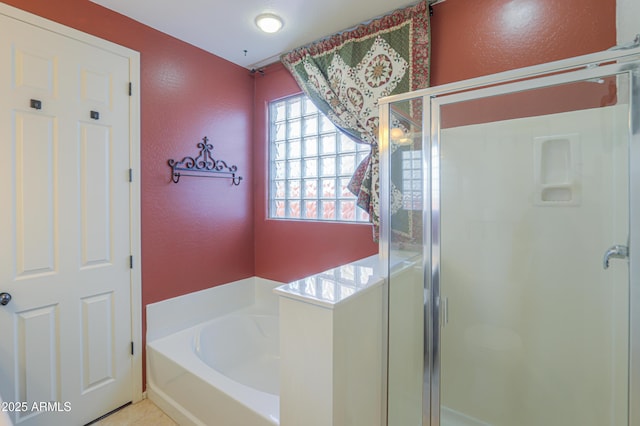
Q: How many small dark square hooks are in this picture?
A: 2